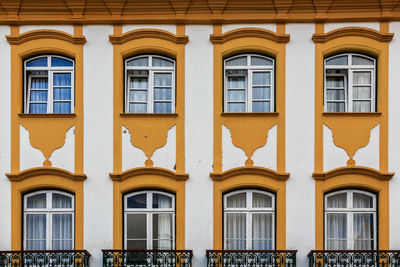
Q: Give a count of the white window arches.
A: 8